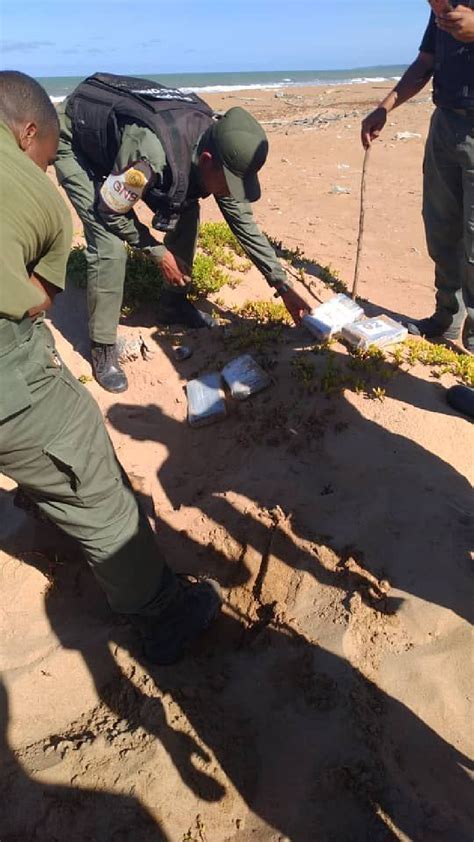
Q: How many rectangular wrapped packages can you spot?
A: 4